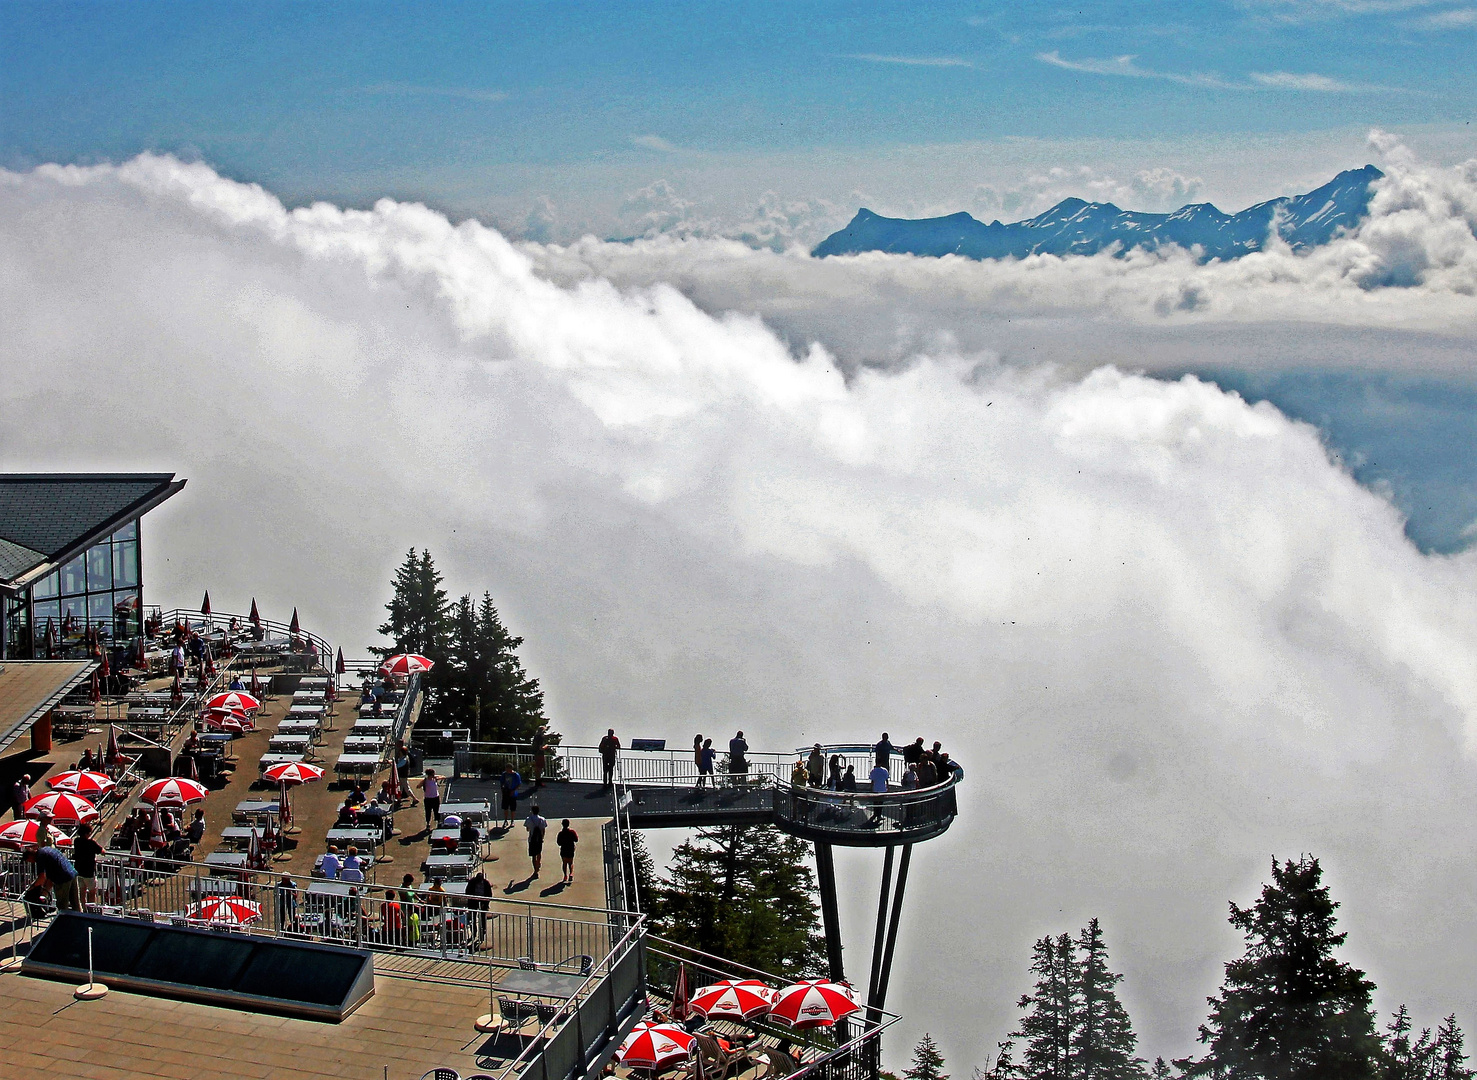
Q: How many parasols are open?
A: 12